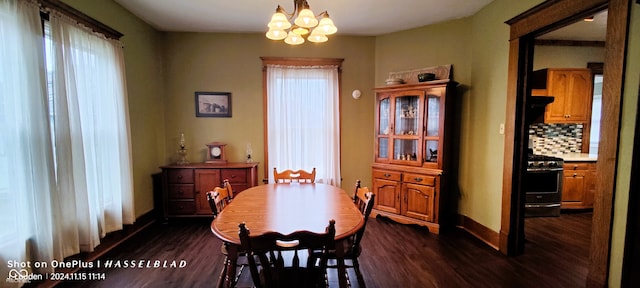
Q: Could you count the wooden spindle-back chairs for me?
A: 4